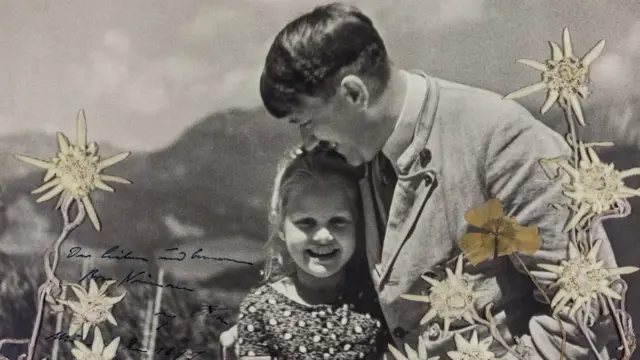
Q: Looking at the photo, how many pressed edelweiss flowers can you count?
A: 9